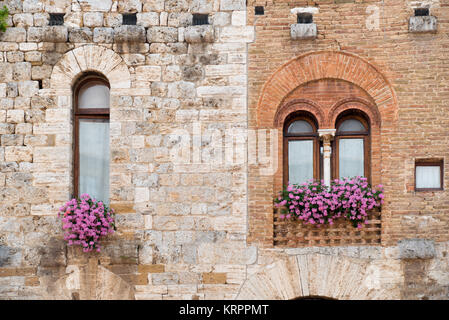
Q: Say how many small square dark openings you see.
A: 6